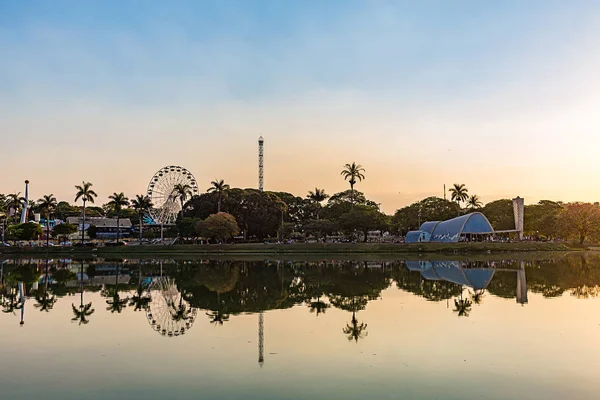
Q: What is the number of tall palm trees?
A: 11